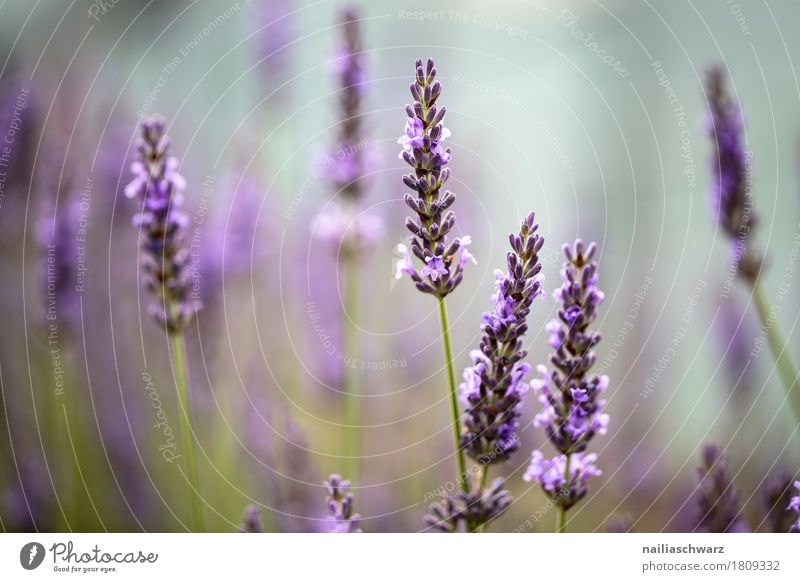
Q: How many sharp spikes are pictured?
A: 3